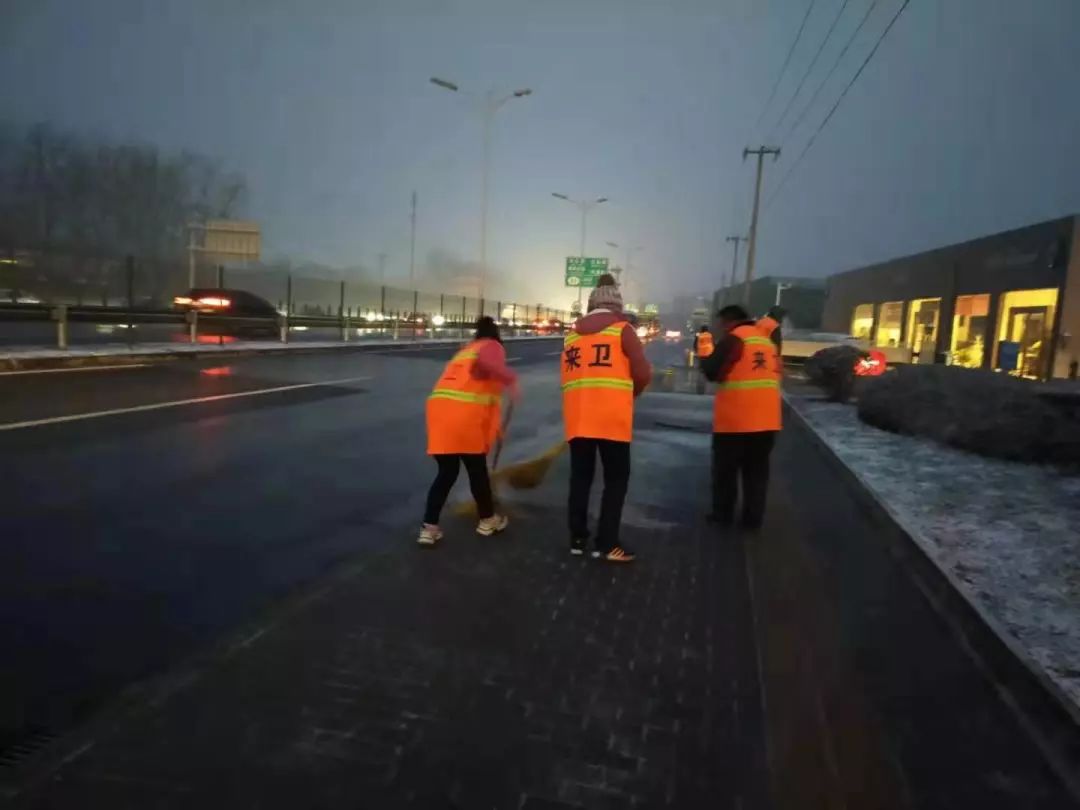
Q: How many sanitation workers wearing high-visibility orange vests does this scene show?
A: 5